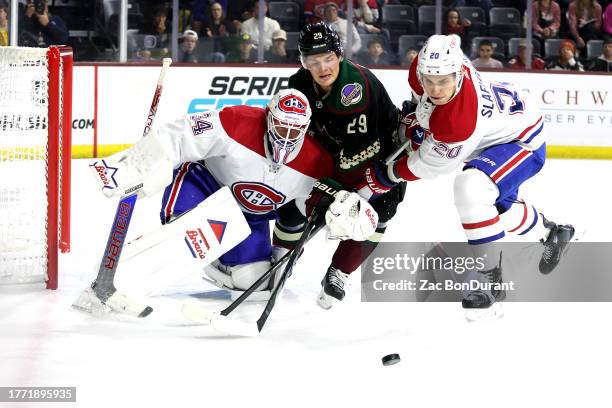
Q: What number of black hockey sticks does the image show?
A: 2